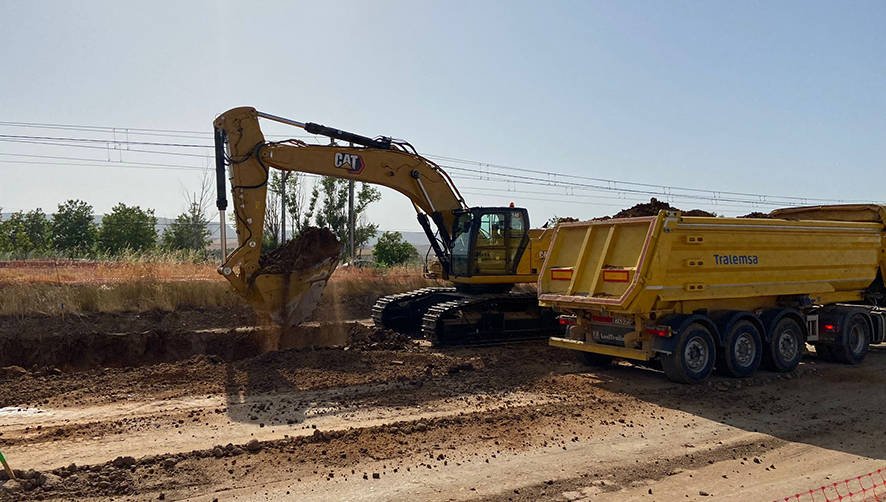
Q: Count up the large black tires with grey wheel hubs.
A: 4